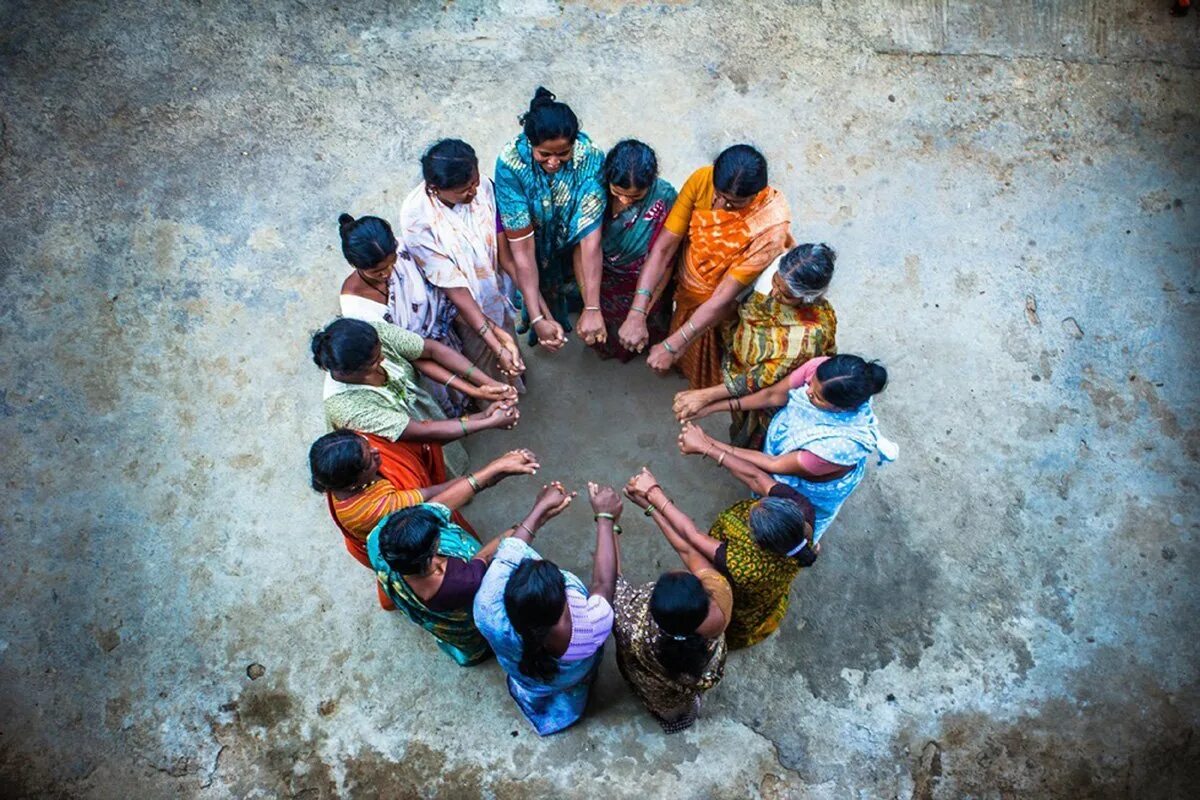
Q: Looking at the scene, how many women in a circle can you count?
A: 13